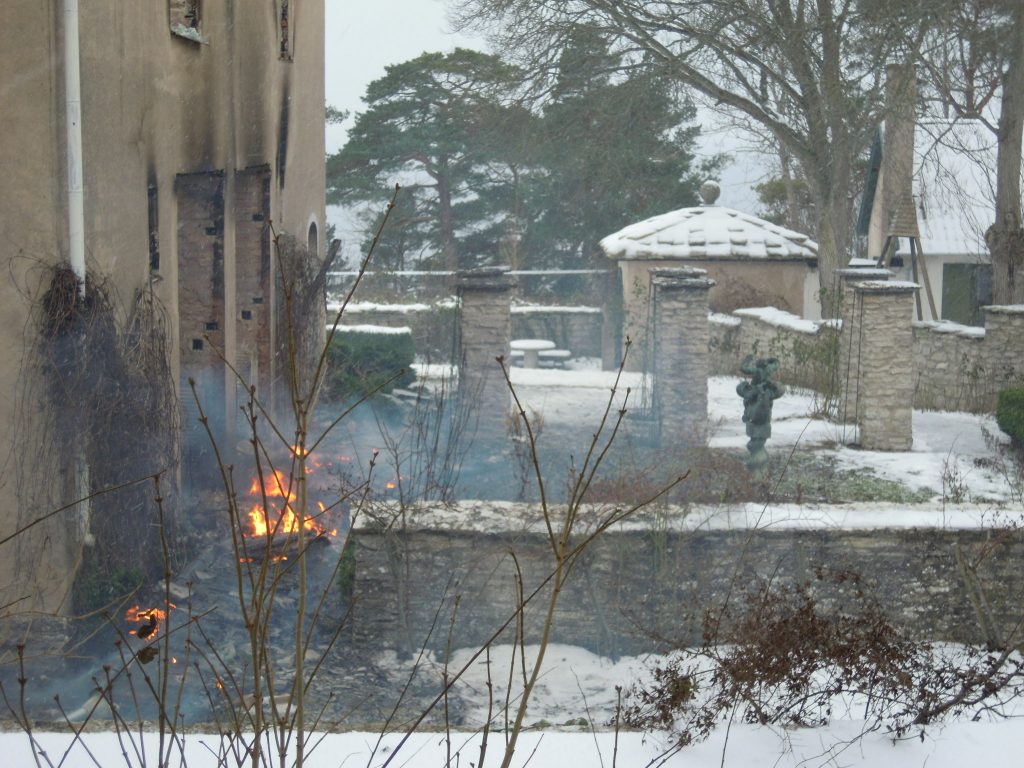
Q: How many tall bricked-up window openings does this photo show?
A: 2